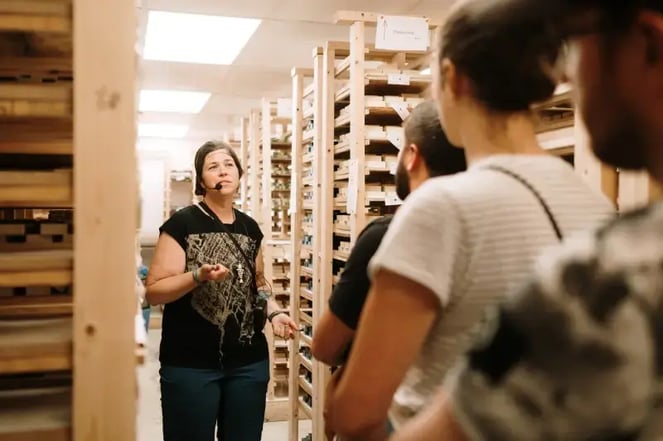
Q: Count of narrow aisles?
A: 1